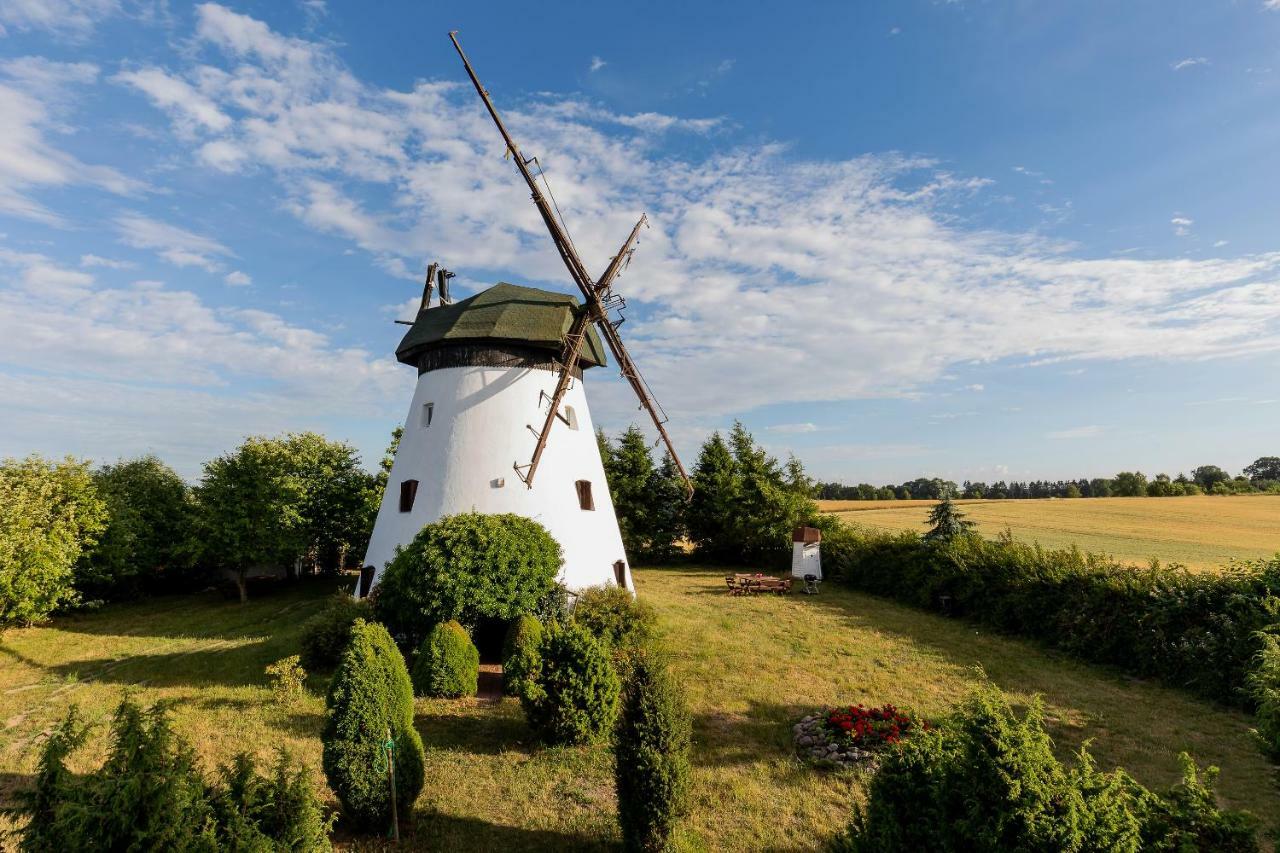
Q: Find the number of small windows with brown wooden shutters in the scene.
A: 4